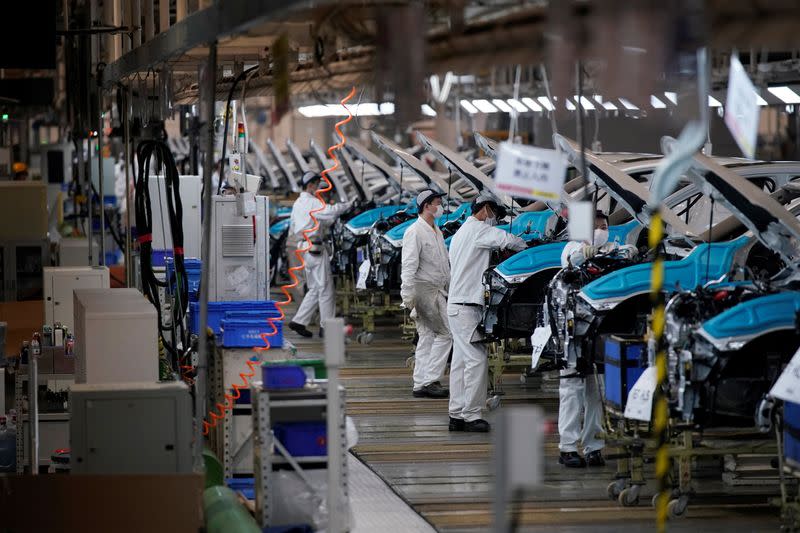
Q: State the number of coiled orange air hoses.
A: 1